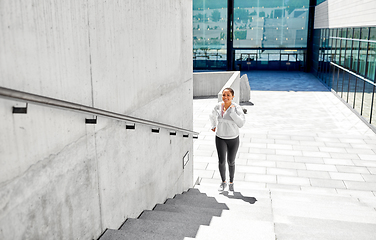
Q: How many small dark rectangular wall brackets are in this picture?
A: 7